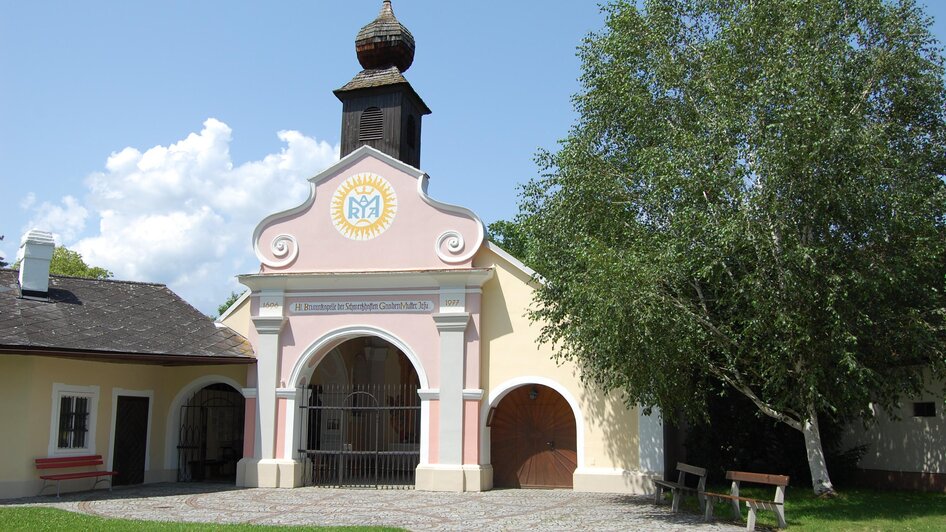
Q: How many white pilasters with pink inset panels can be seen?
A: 2